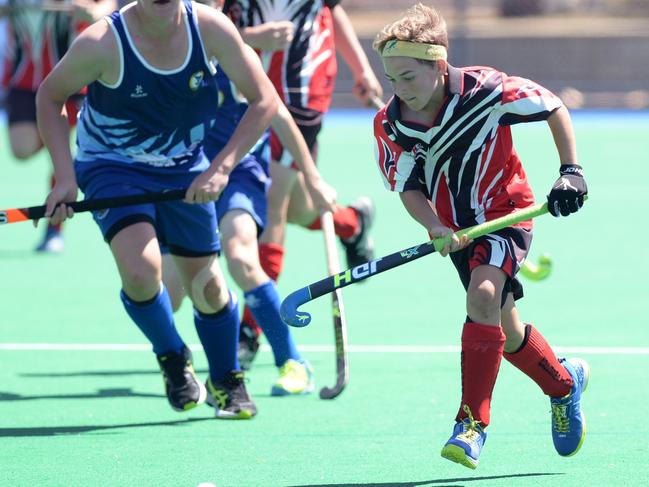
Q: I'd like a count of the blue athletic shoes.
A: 2